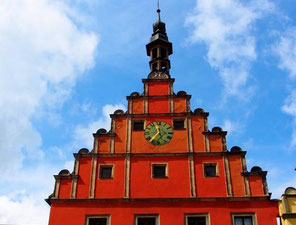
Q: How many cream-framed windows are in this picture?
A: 9